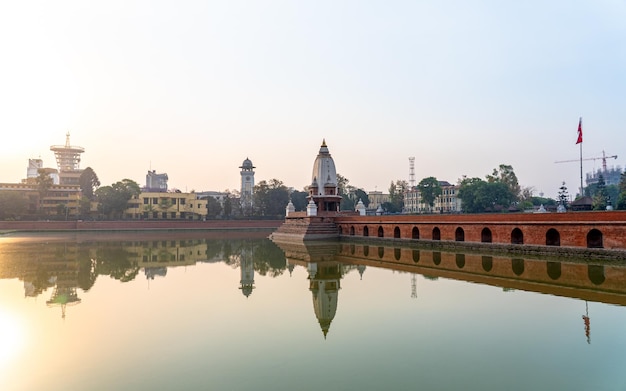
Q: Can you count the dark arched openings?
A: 12